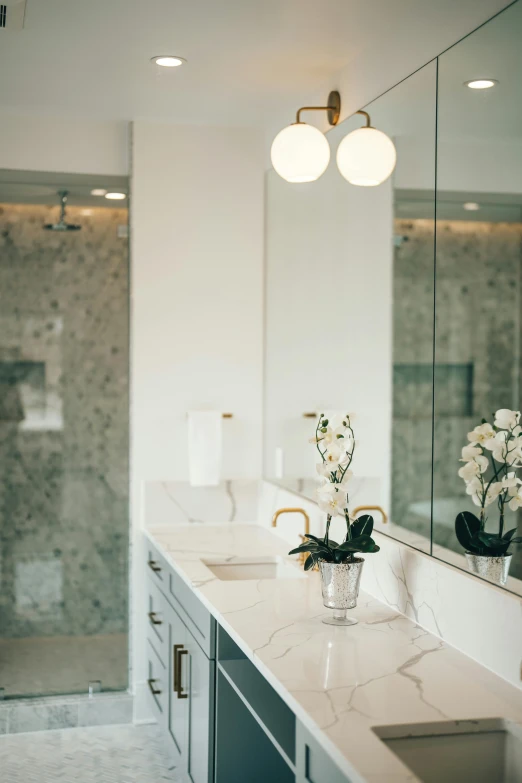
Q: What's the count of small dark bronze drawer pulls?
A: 3